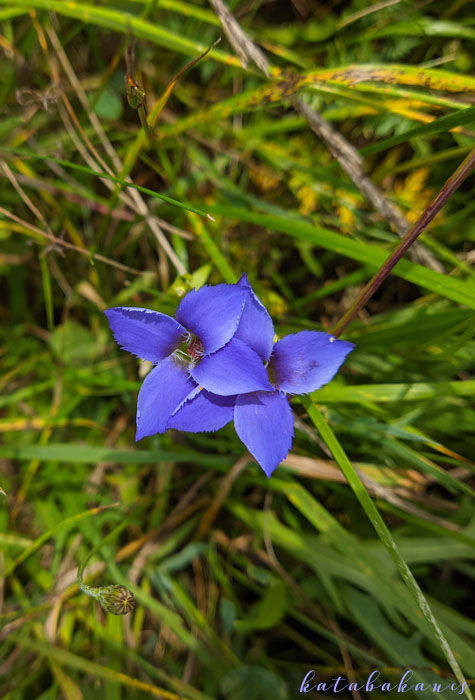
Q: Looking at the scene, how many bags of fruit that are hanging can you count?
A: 0